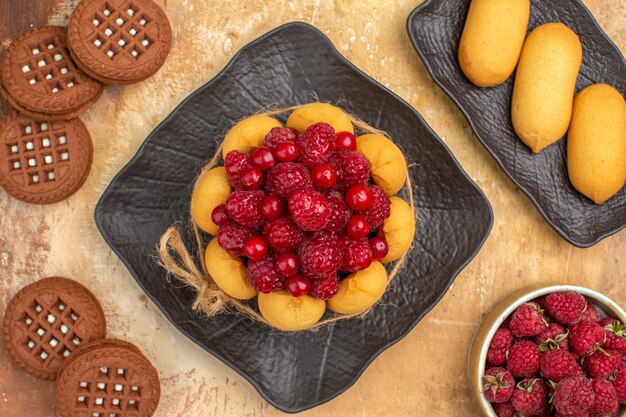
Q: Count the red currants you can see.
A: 13